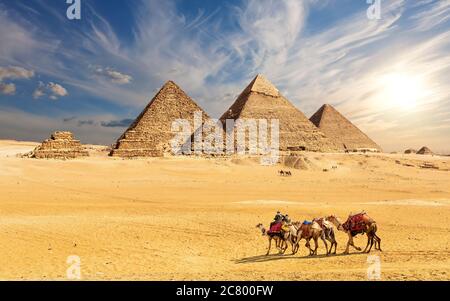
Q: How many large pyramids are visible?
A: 3